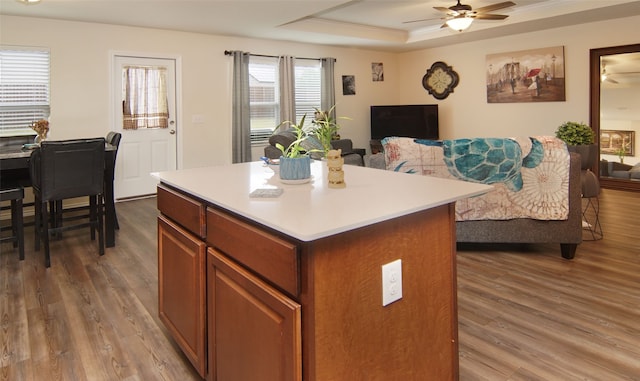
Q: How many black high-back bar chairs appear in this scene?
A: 2